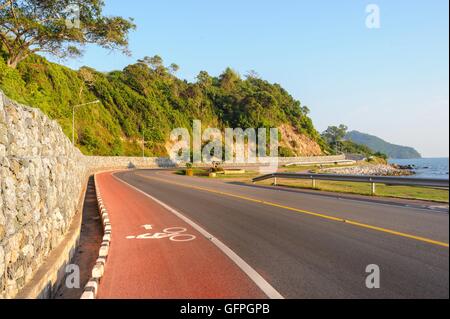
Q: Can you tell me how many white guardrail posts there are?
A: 3